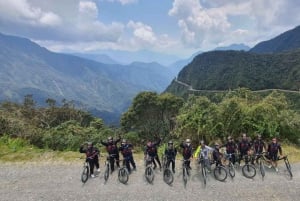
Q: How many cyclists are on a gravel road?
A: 12